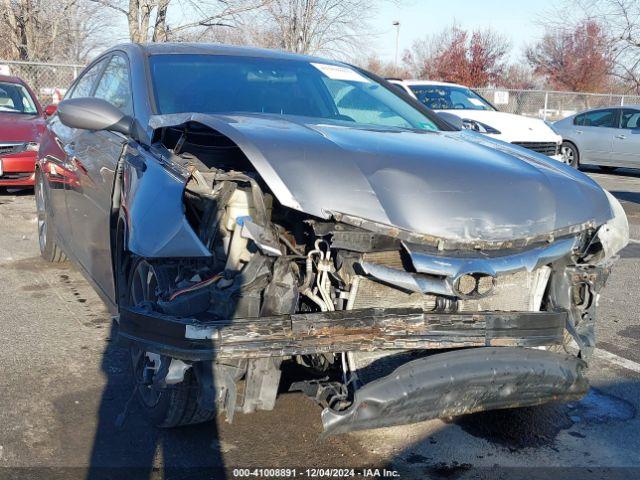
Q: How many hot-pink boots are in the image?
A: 0